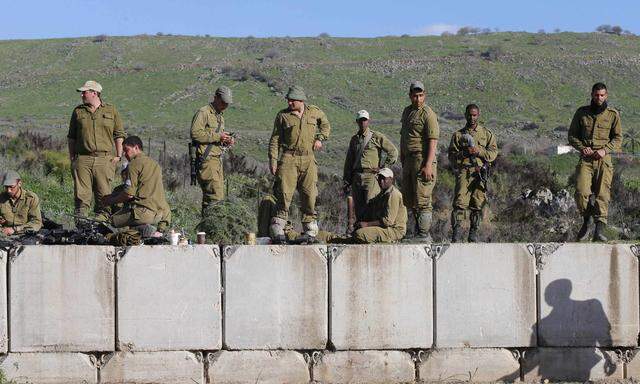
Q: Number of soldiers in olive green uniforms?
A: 10